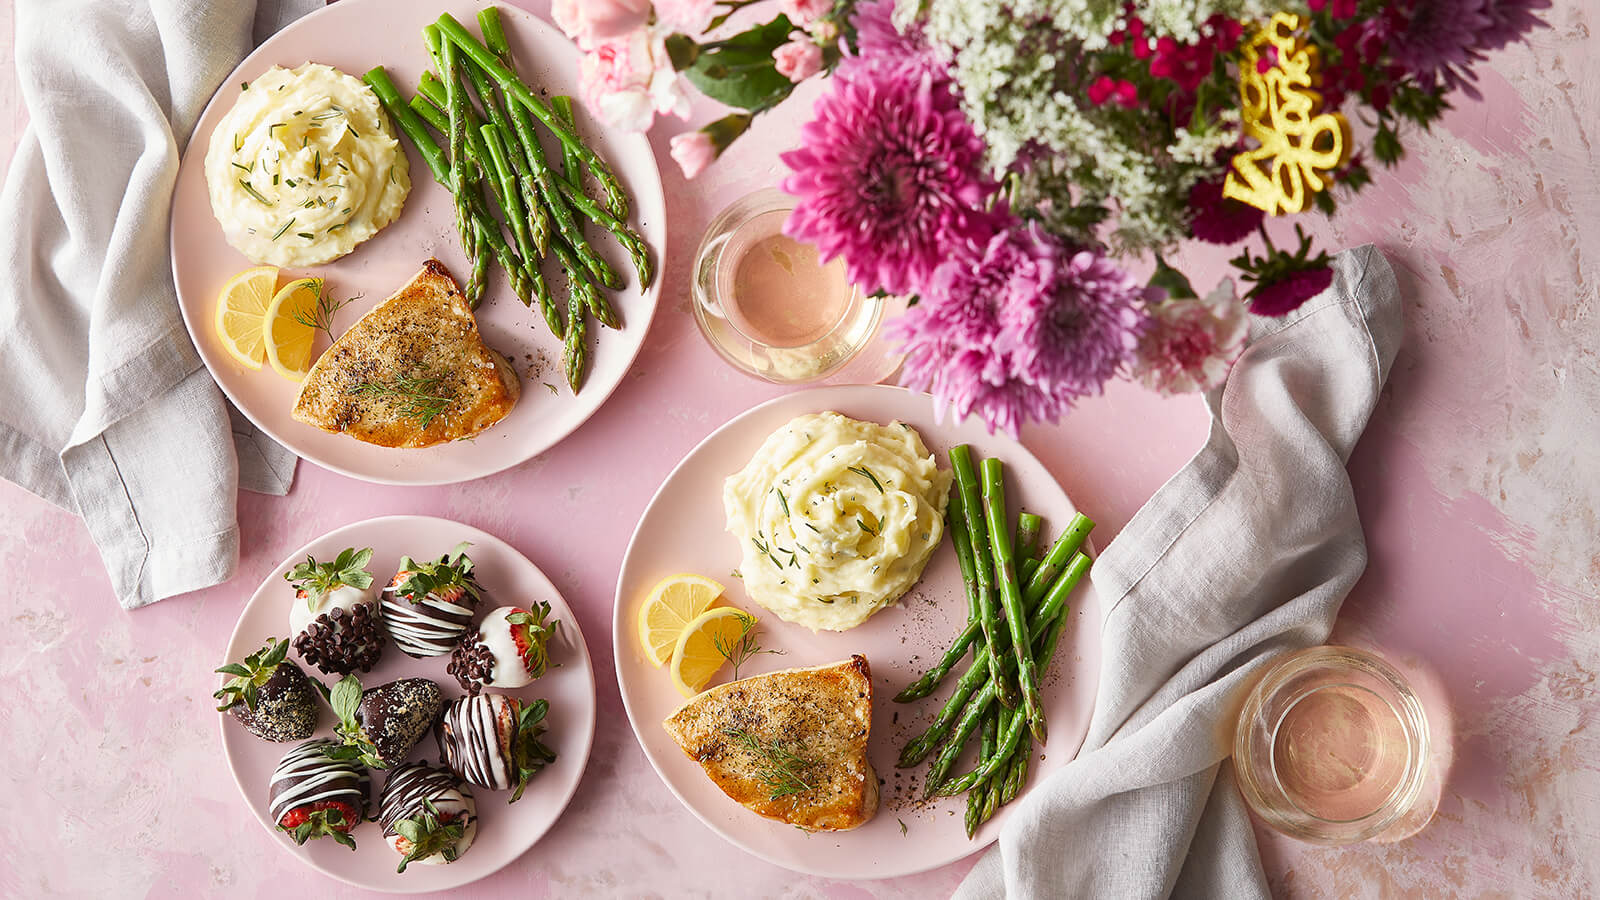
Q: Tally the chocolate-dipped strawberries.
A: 8